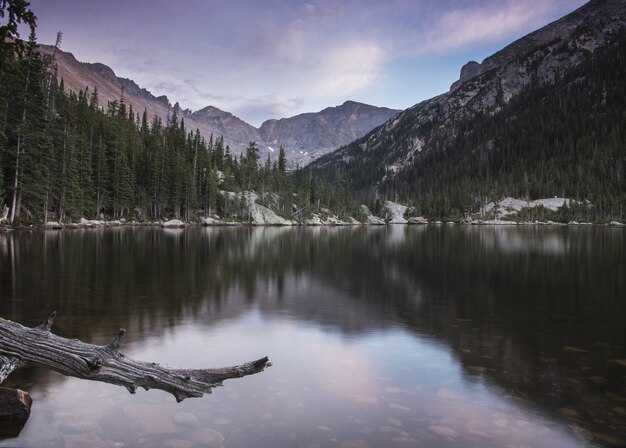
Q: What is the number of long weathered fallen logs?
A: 1